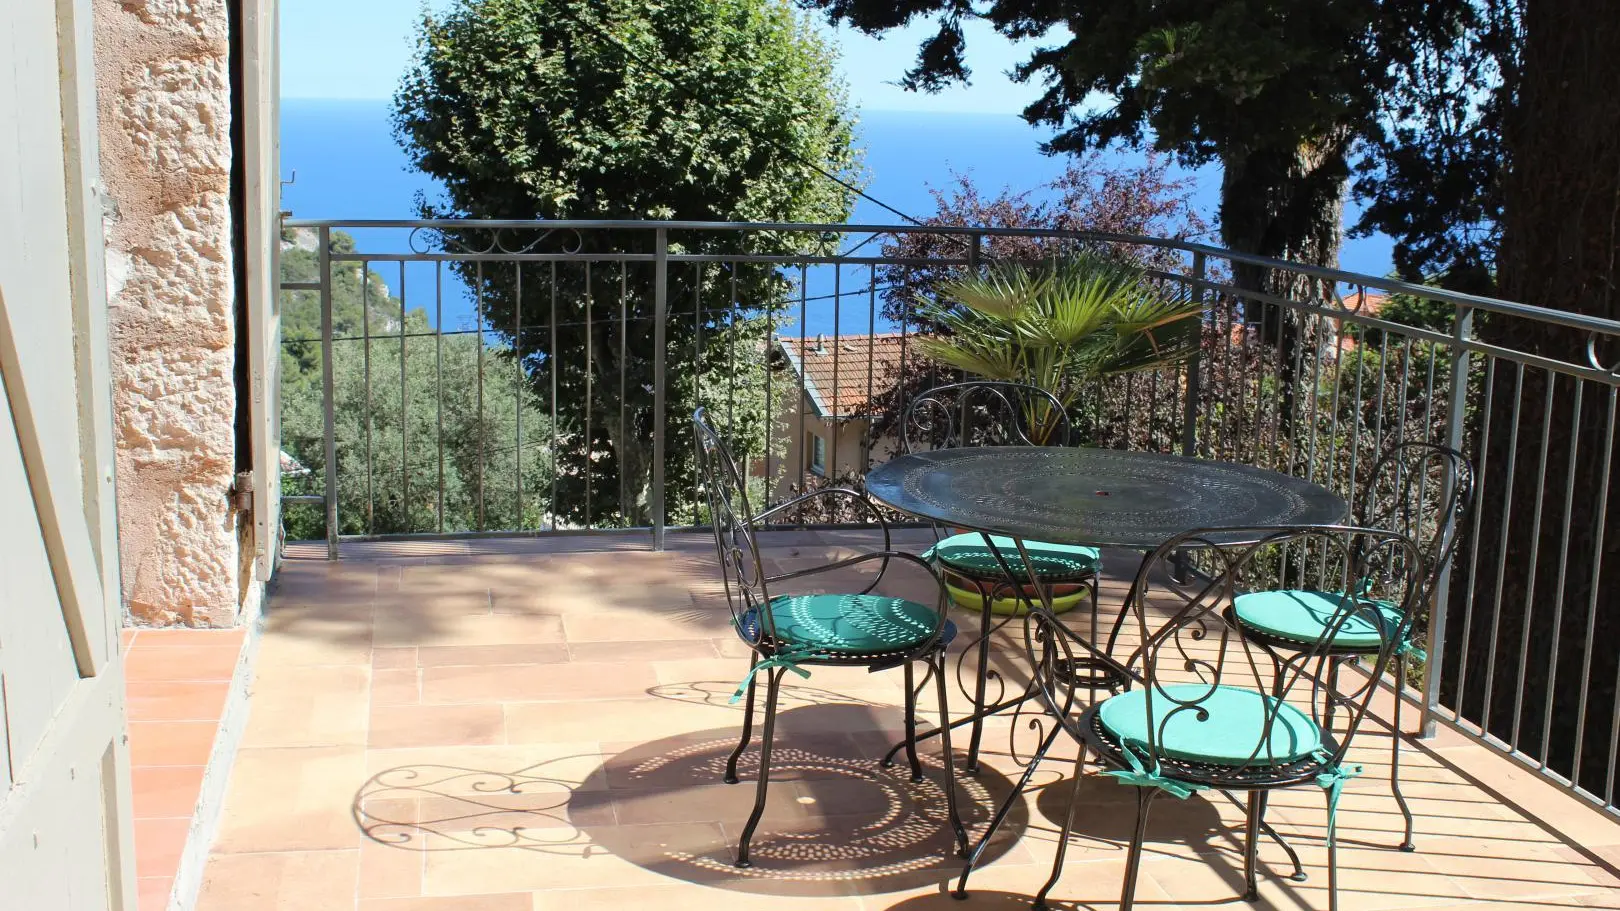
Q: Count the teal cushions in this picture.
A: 4